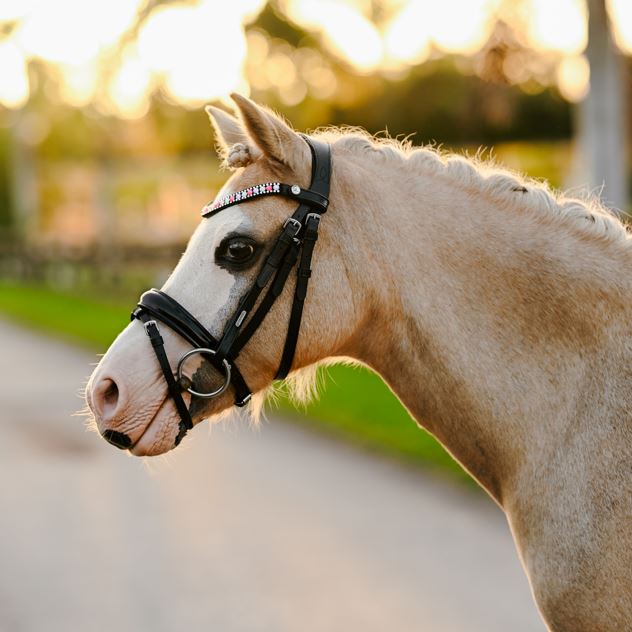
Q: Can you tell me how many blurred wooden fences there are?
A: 1